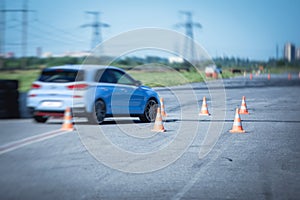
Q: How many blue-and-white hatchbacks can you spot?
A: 1